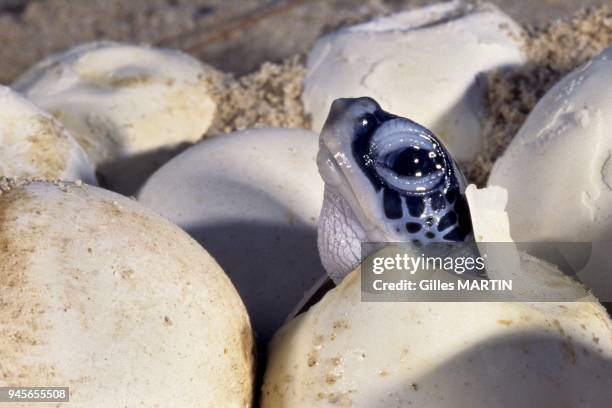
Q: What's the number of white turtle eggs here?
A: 7